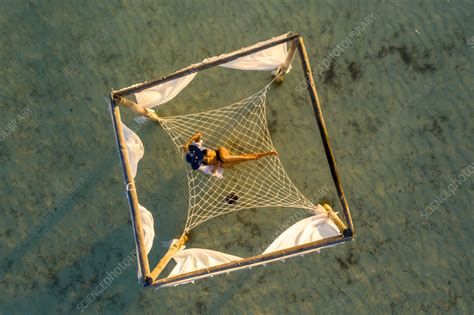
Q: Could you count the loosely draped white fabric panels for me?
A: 6